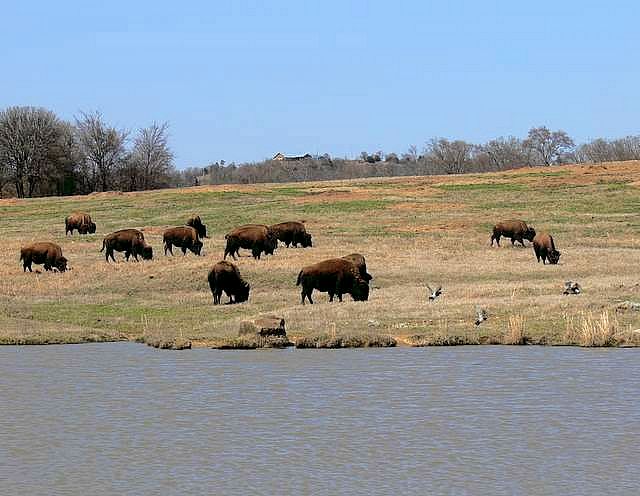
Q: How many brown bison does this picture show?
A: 12